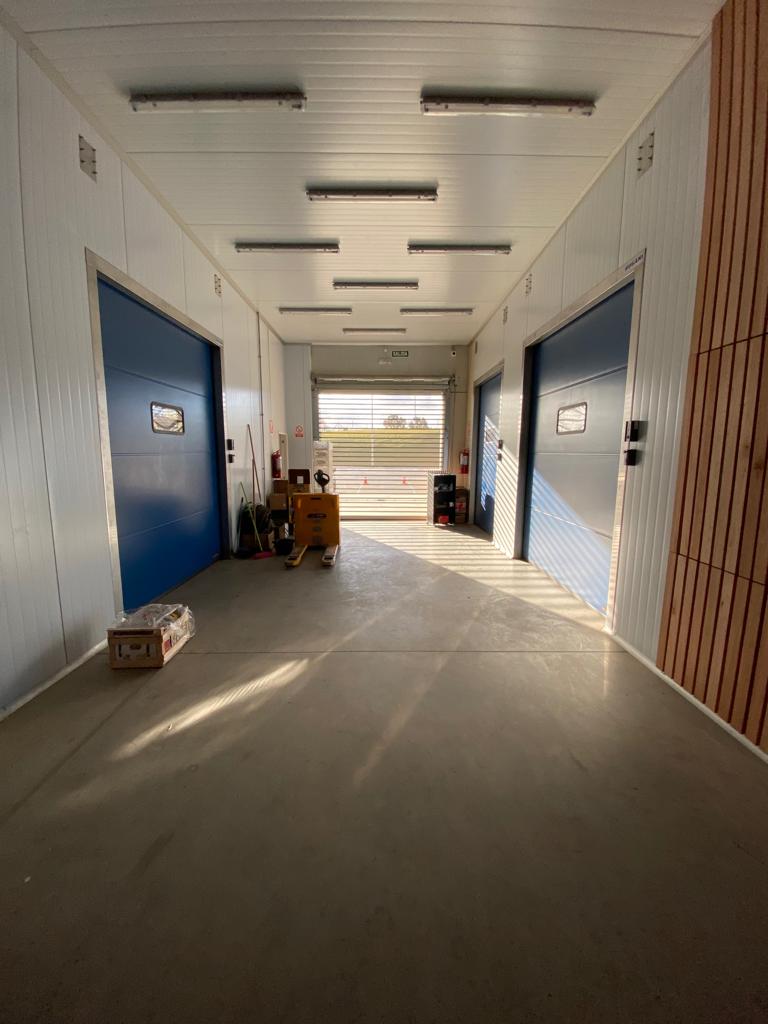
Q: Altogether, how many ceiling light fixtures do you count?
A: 9